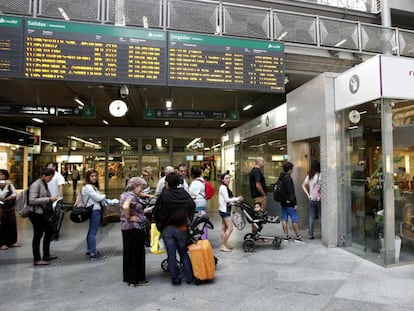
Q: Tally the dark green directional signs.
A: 2